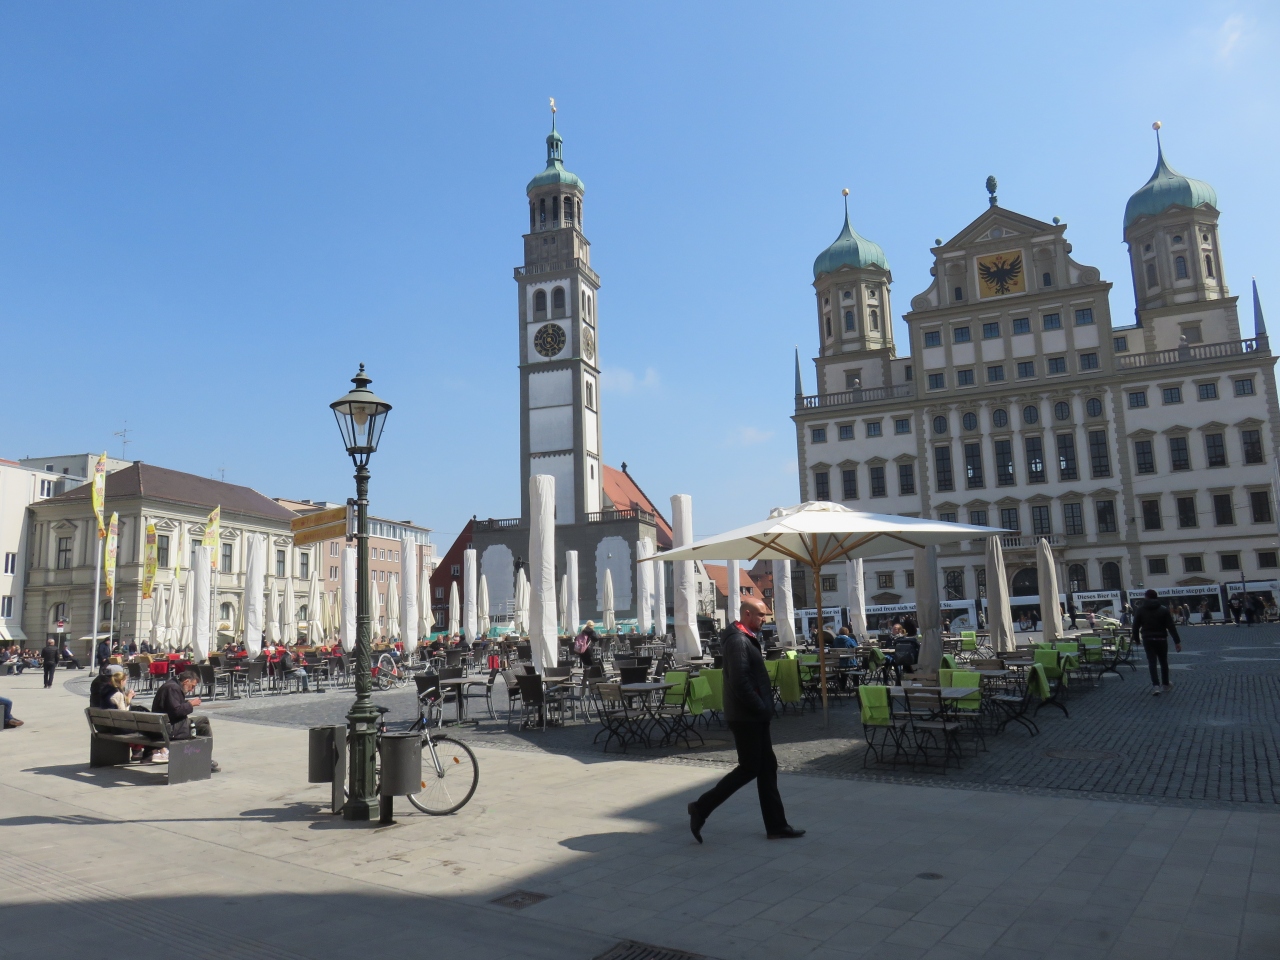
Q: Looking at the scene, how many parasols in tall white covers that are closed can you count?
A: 13